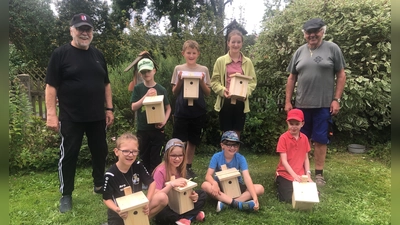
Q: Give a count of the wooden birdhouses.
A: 7